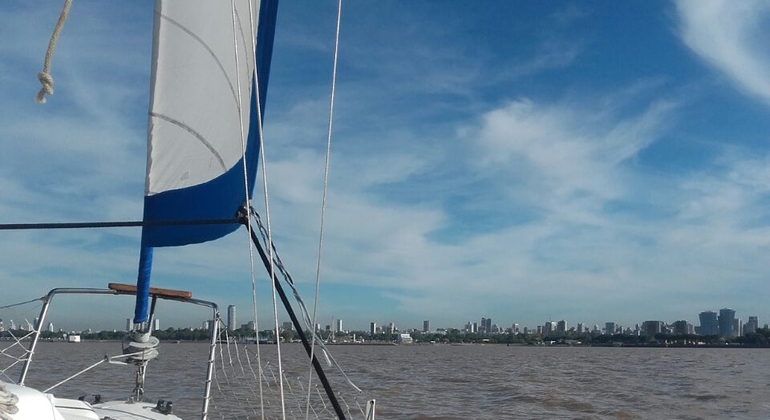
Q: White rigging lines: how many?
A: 3